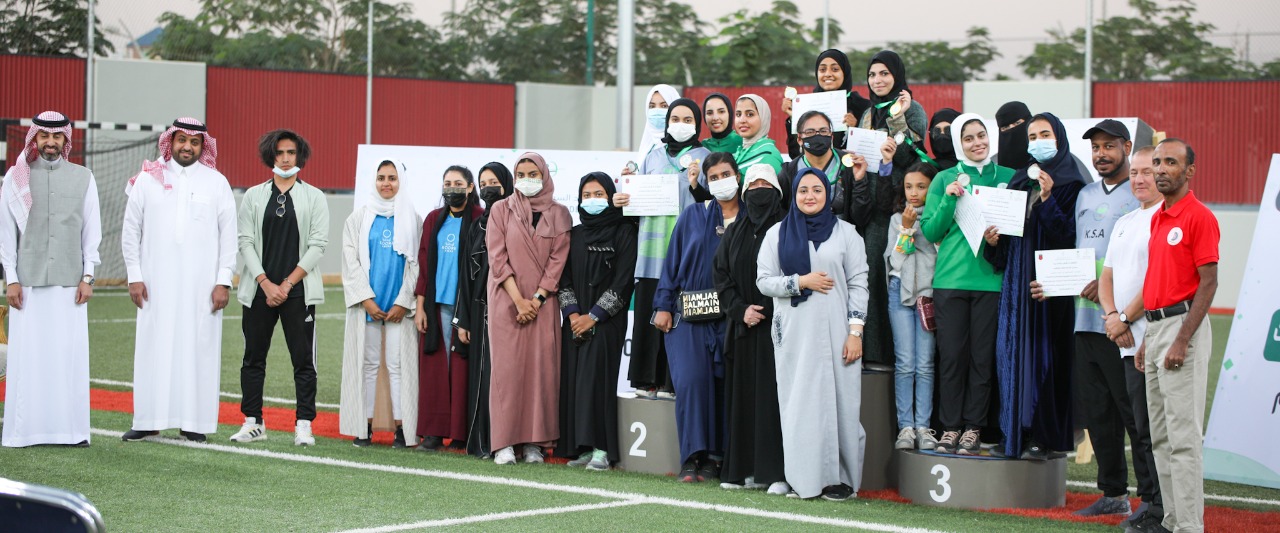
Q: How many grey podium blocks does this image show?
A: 3